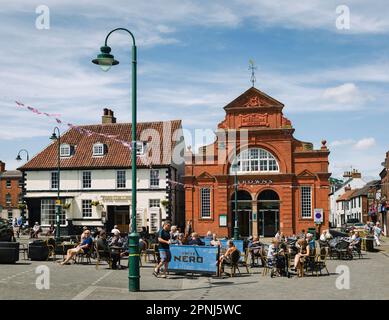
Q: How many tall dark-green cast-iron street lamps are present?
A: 4